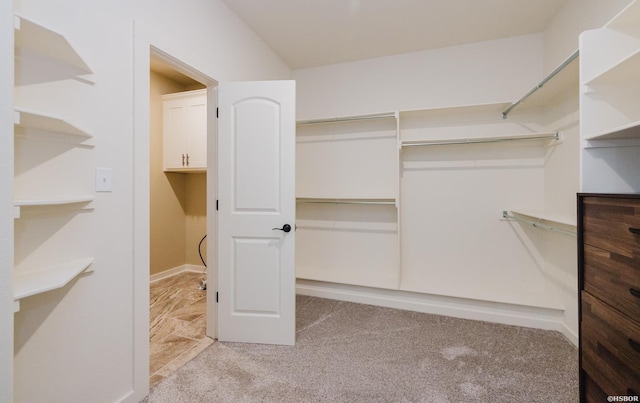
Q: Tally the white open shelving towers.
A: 2